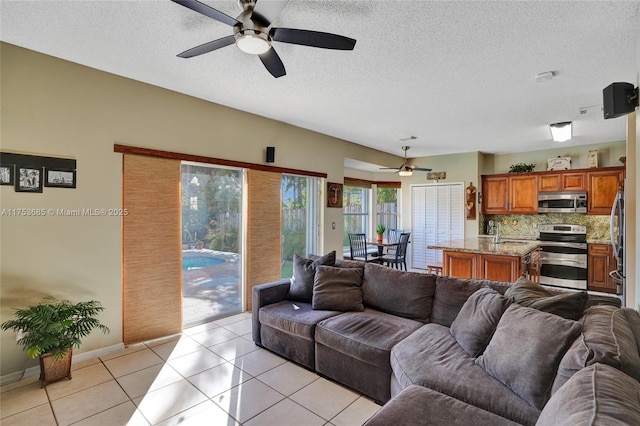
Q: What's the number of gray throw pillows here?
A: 5